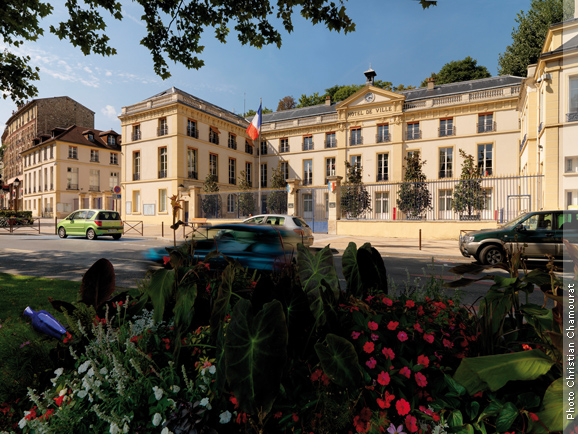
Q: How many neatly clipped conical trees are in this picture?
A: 6